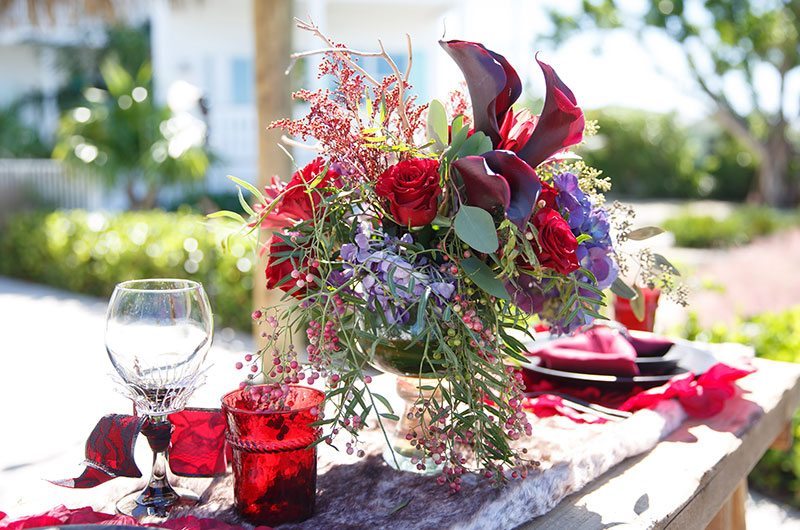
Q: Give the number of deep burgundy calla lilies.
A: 3